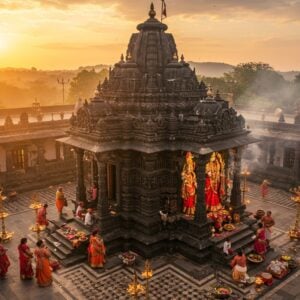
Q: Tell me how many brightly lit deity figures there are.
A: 2